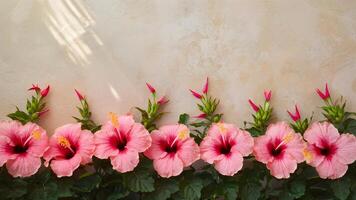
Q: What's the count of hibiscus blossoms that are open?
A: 7